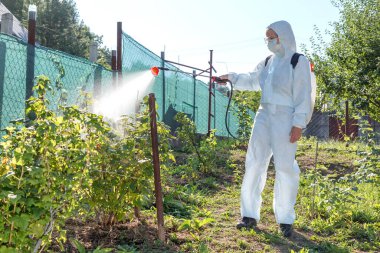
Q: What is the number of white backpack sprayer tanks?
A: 1